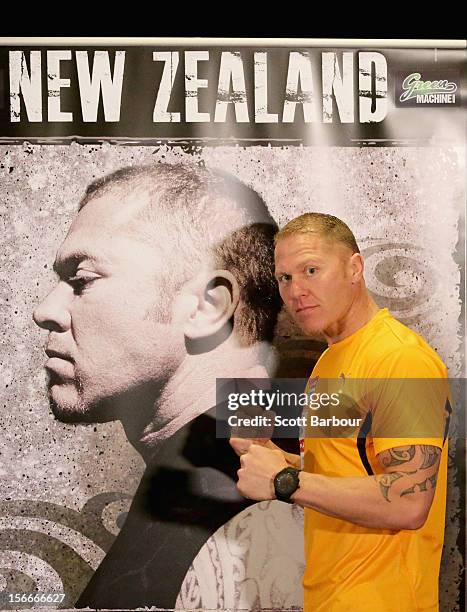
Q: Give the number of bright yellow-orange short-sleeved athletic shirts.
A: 1